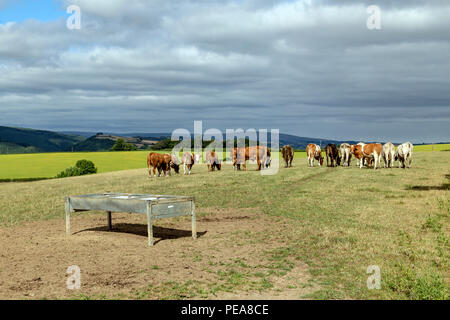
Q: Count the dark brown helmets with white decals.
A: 0